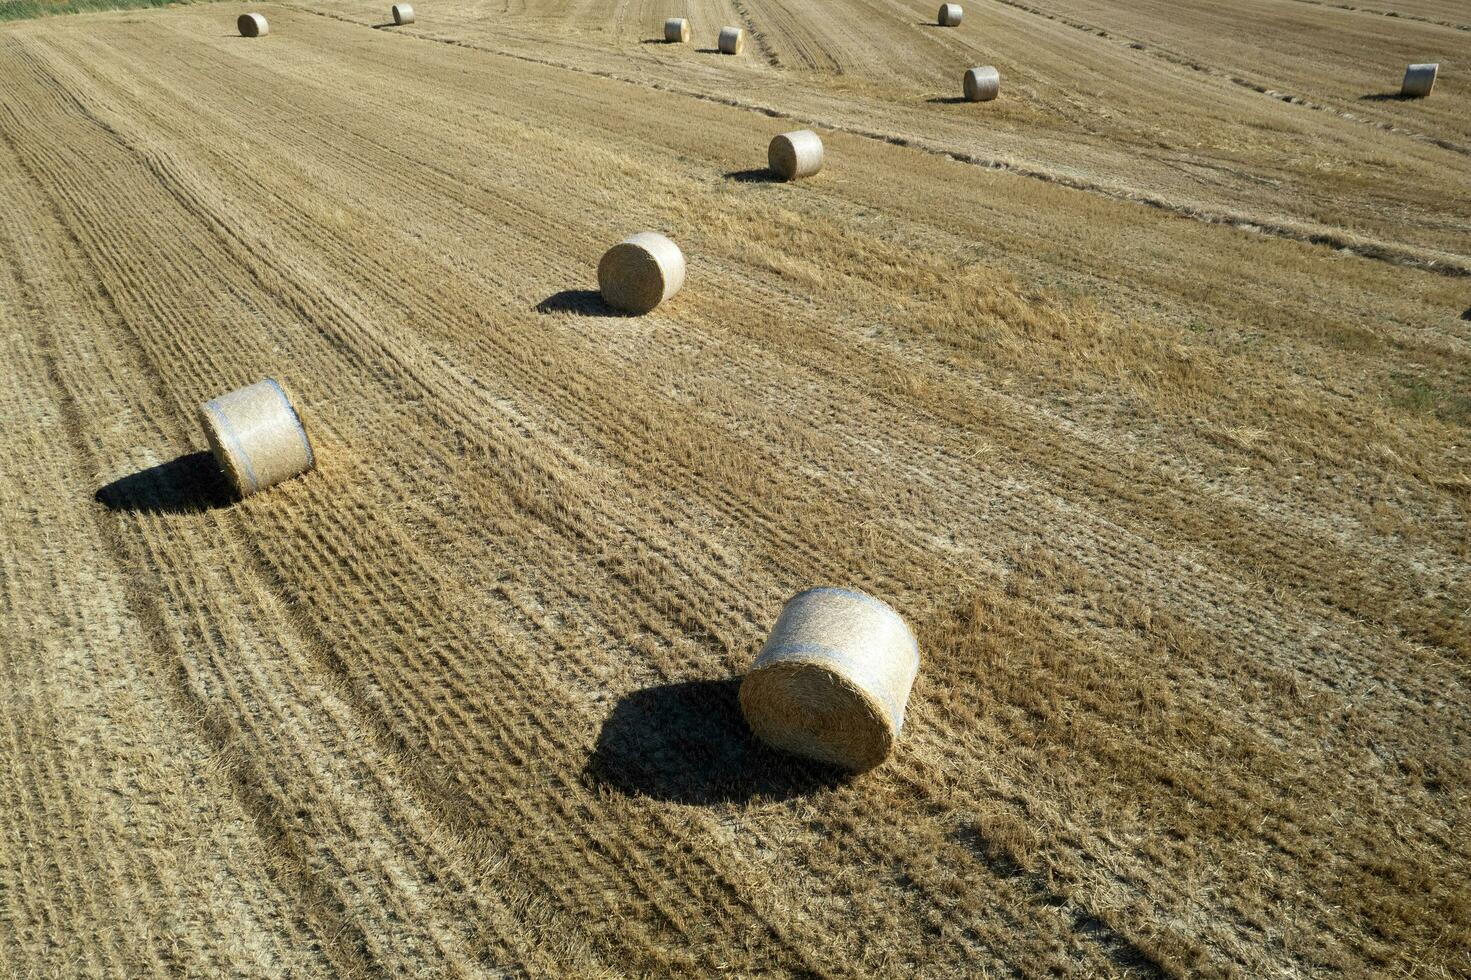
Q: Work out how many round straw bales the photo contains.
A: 11